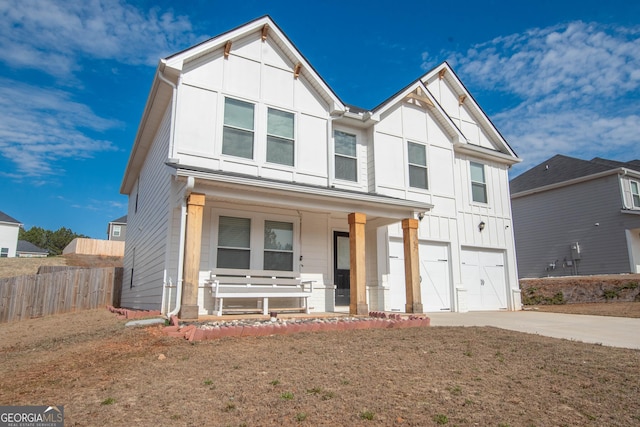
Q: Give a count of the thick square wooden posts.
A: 3